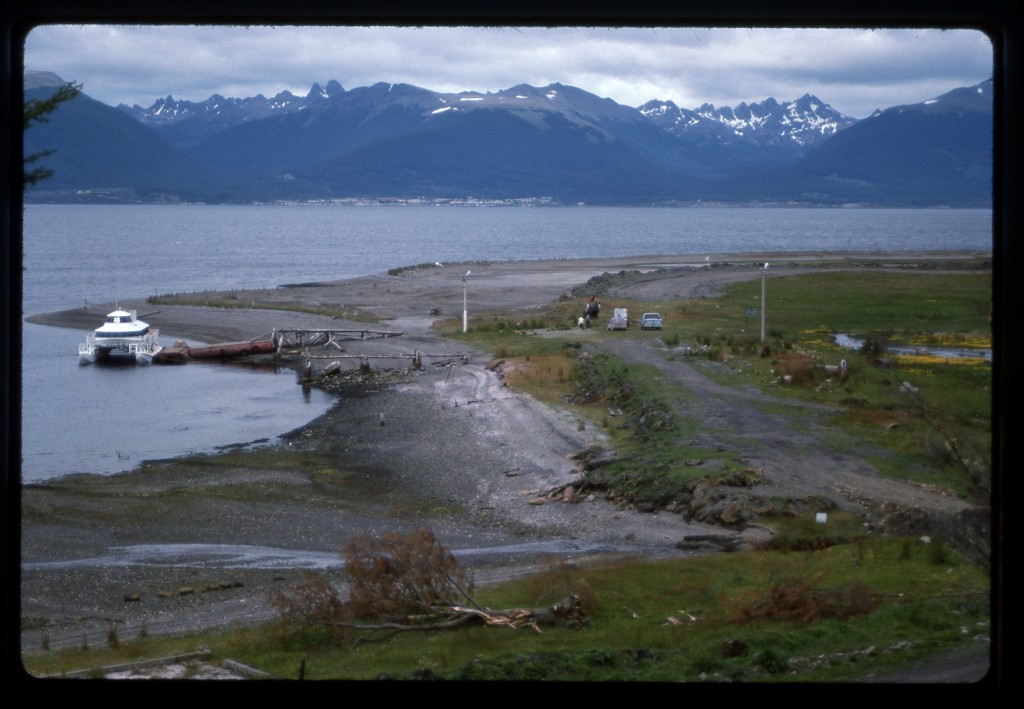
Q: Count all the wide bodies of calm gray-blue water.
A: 1